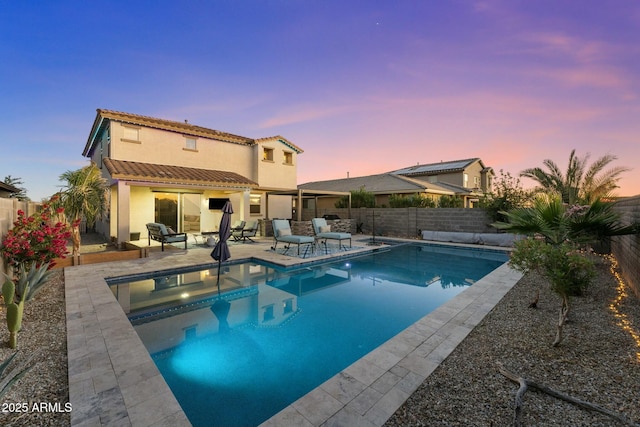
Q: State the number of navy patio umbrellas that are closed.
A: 1